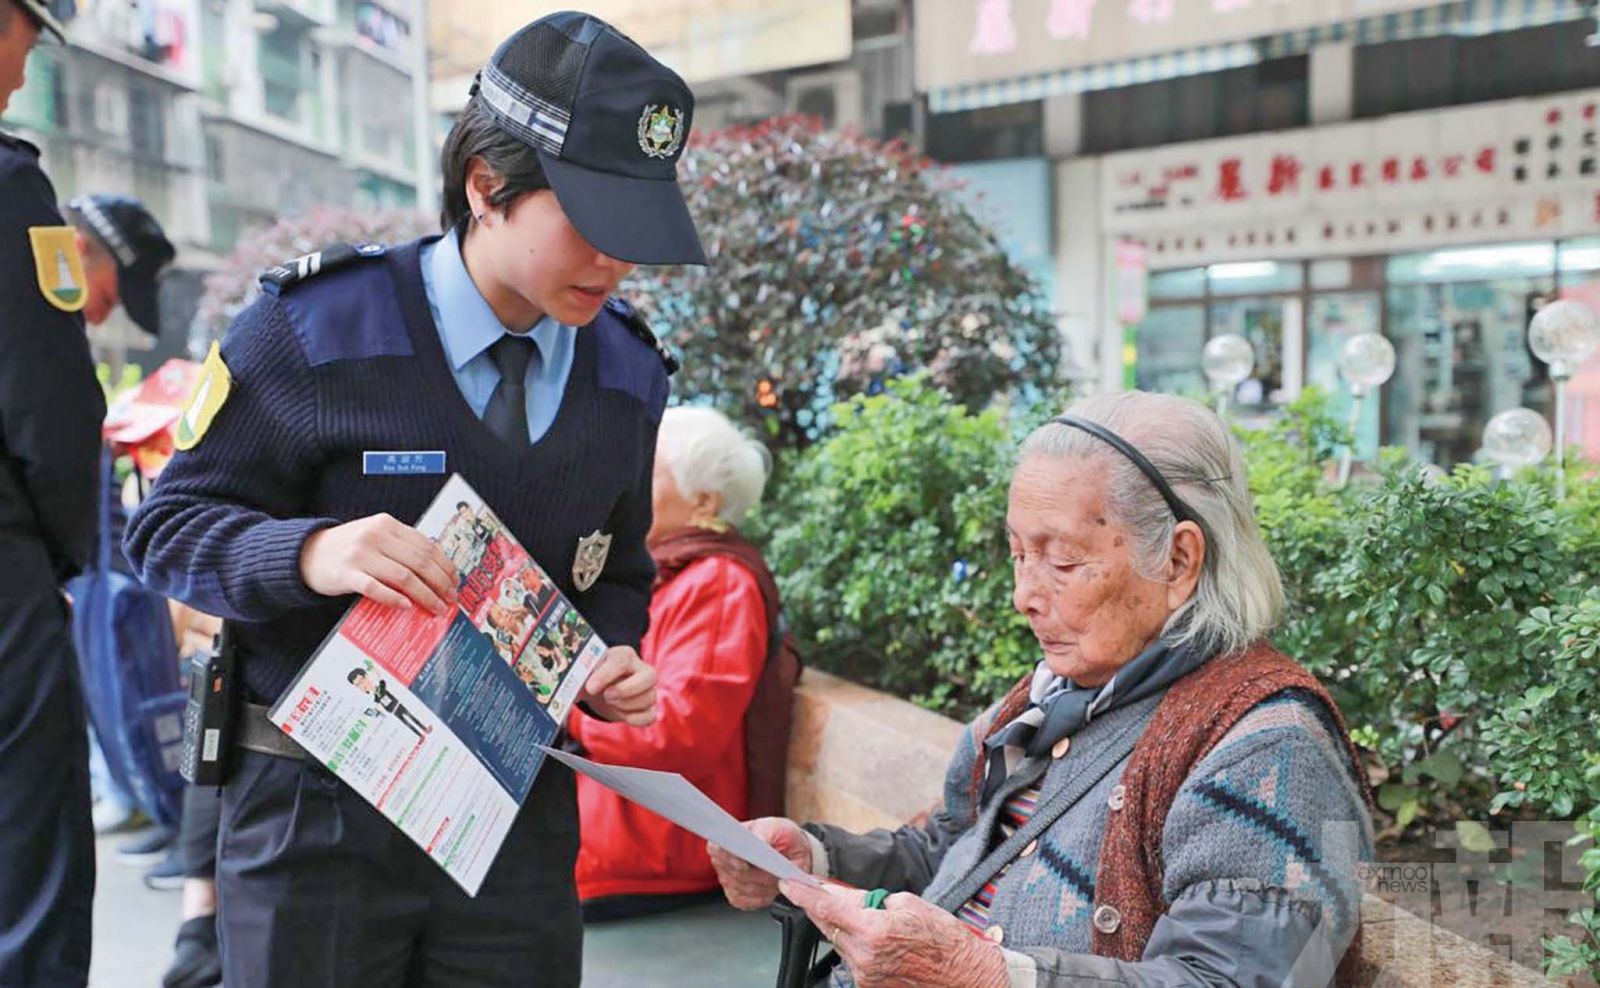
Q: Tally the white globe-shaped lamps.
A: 4